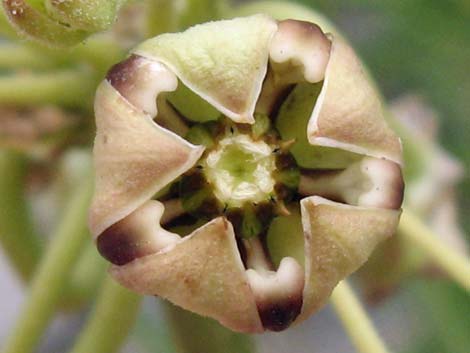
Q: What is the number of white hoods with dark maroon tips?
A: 5